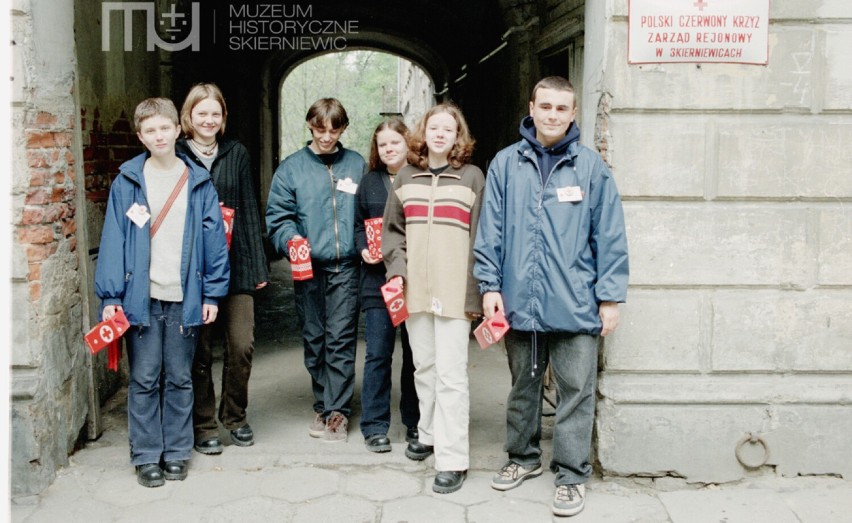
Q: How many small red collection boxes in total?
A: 6